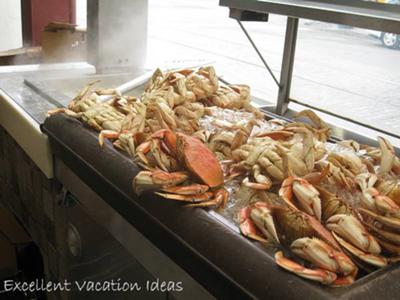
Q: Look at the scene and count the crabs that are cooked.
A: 1